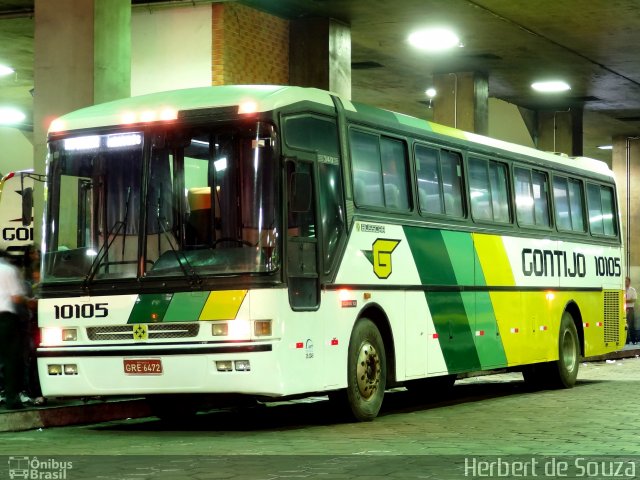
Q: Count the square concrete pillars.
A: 5